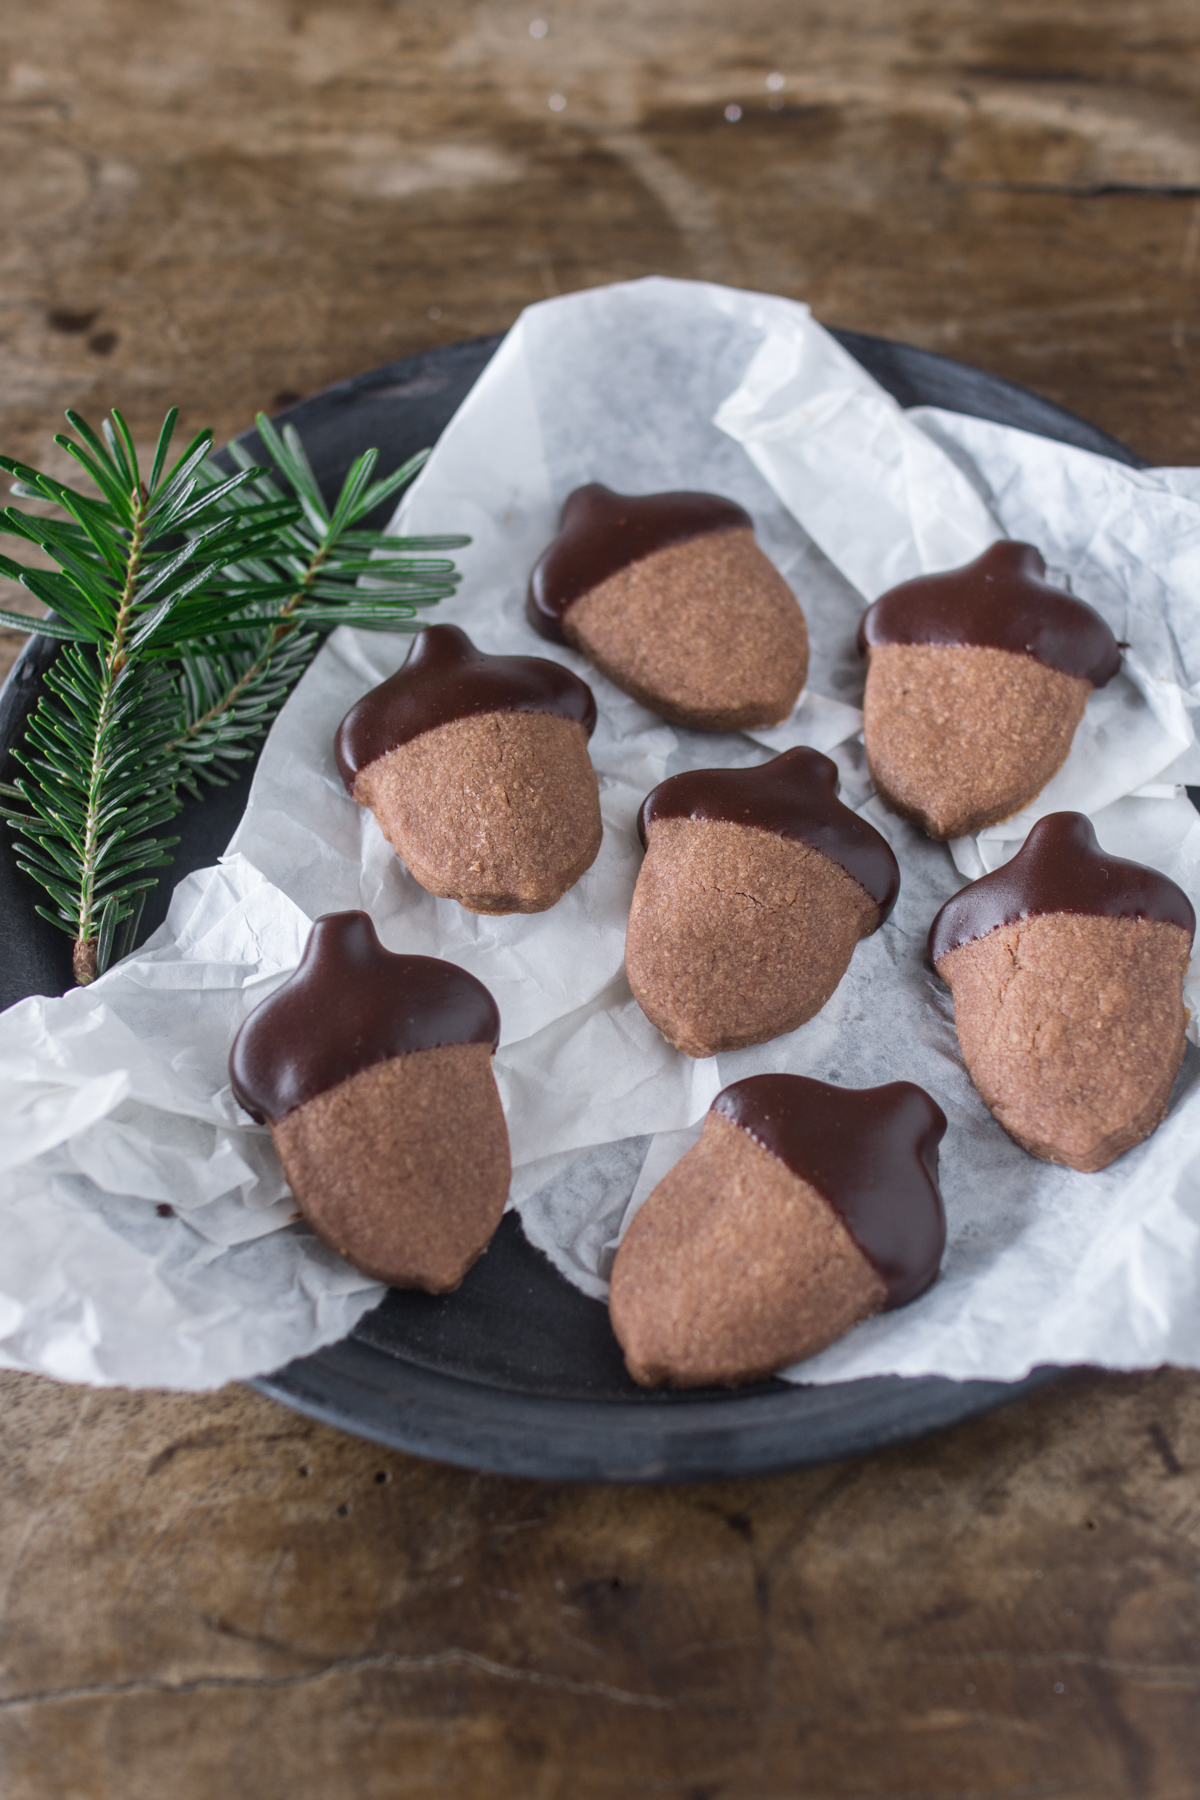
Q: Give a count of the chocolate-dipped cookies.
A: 7